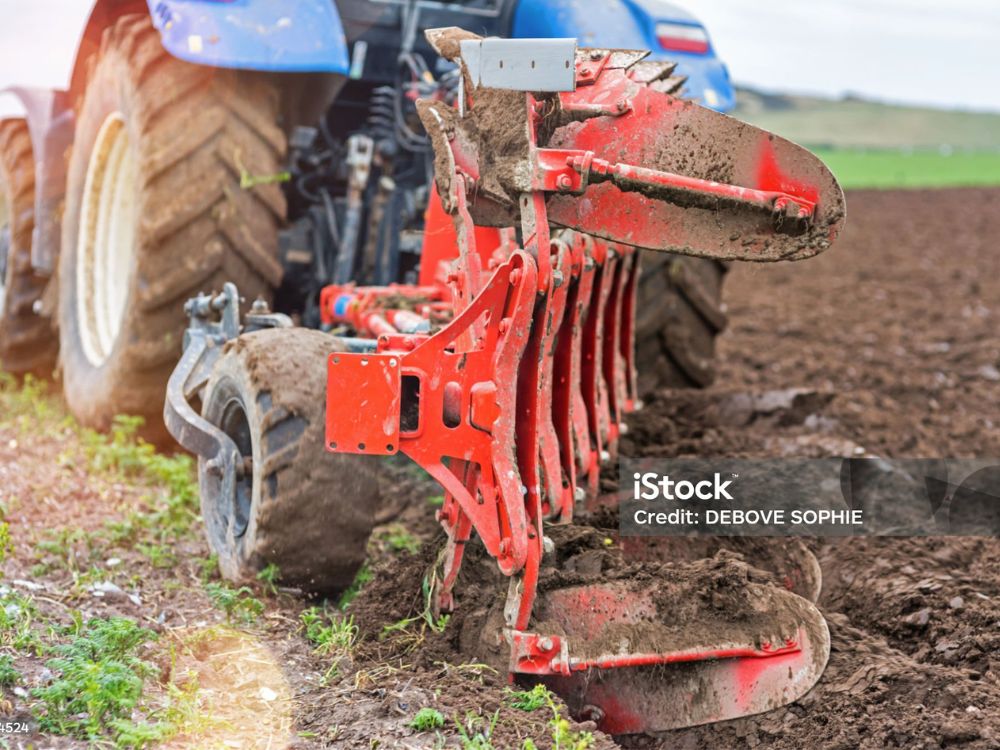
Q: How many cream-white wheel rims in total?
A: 1